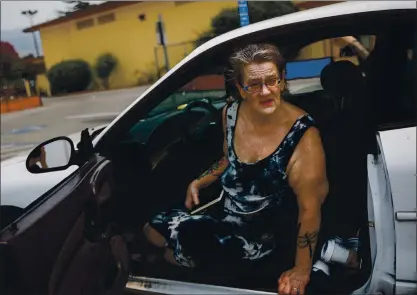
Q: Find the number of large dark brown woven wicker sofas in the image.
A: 0